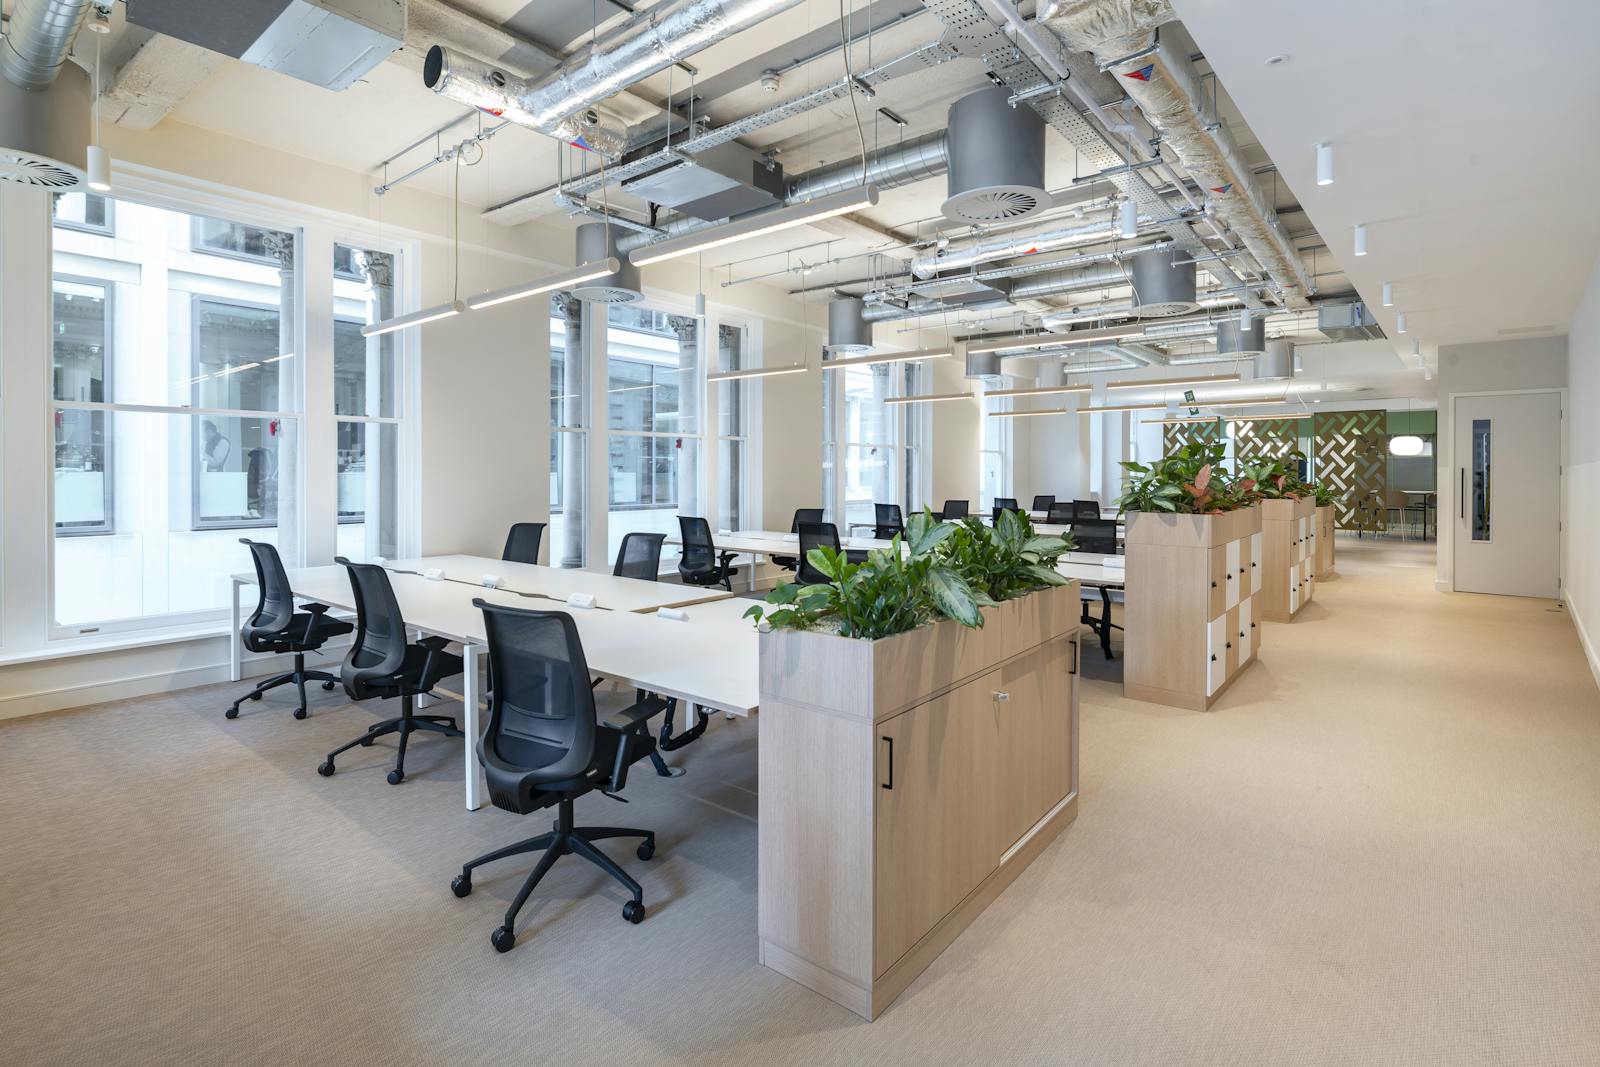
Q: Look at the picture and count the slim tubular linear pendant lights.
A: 14